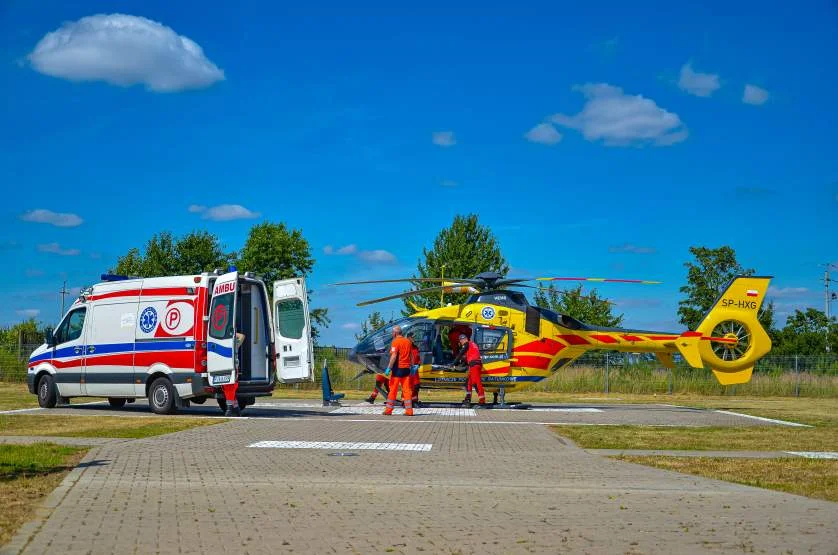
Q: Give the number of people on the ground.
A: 5